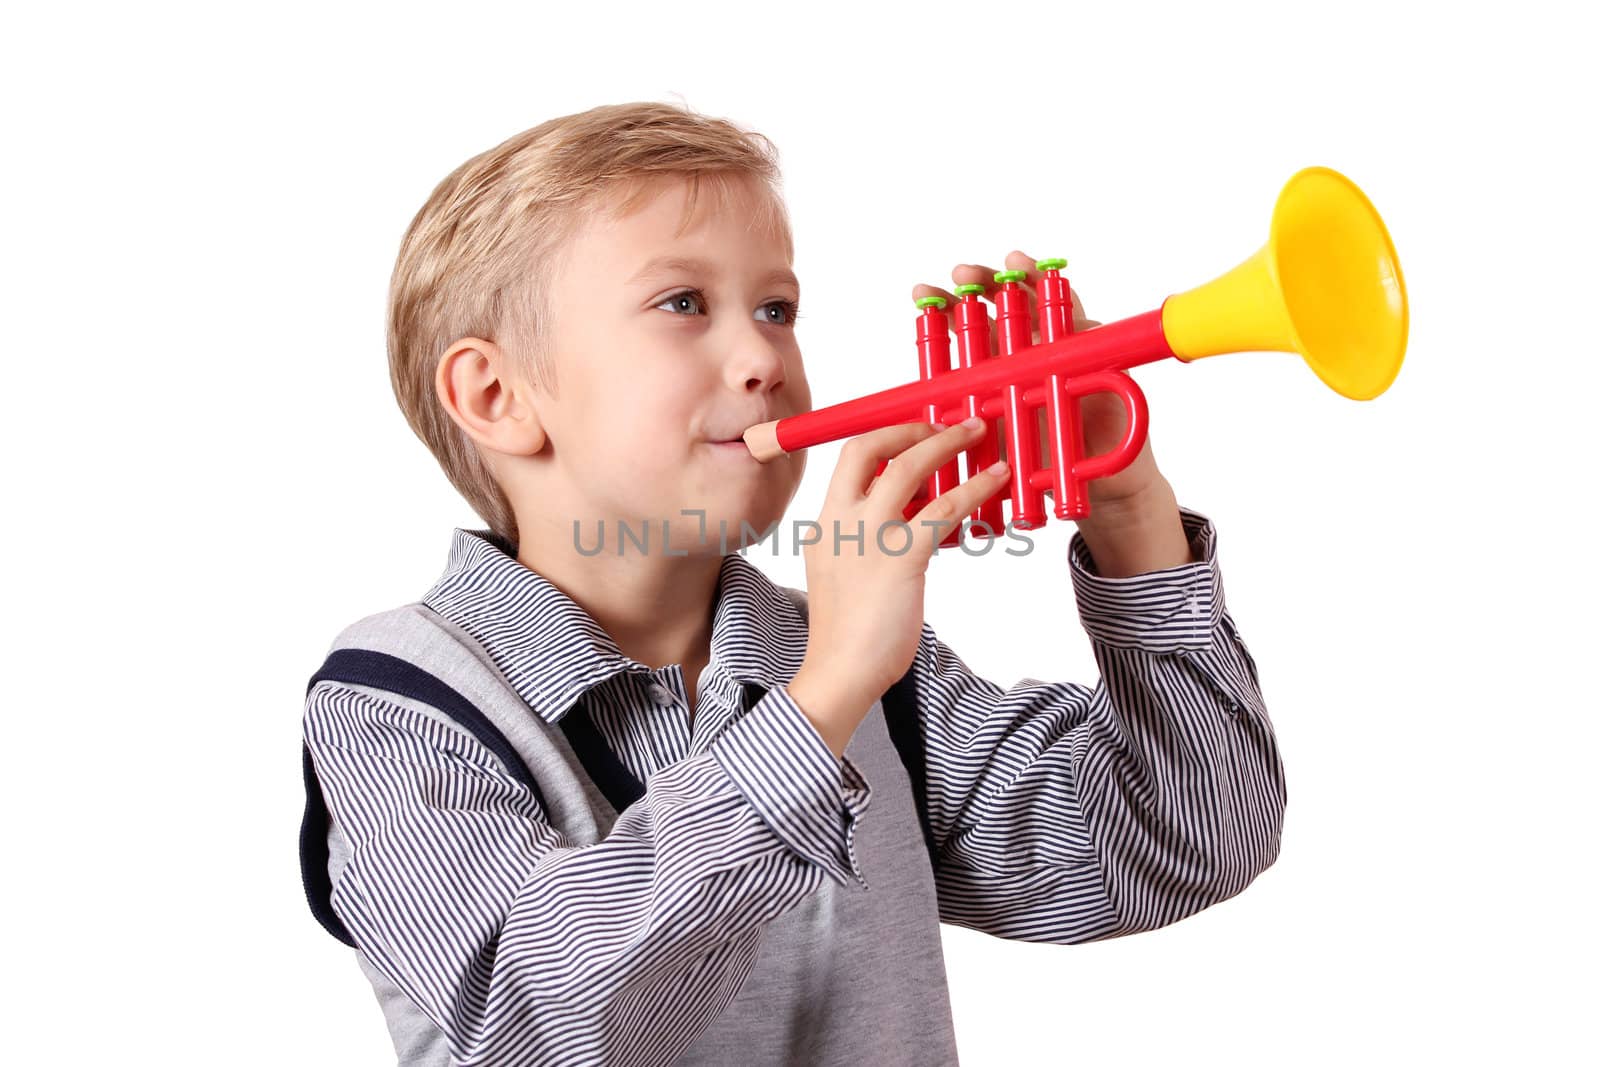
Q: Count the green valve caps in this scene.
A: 4